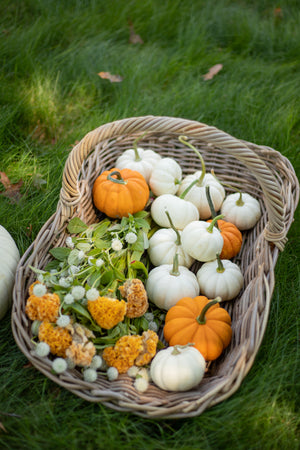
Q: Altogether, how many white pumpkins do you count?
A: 11